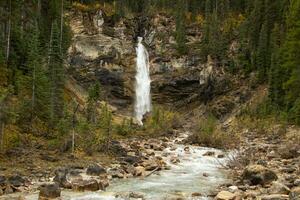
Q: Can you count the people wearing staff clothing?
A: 0